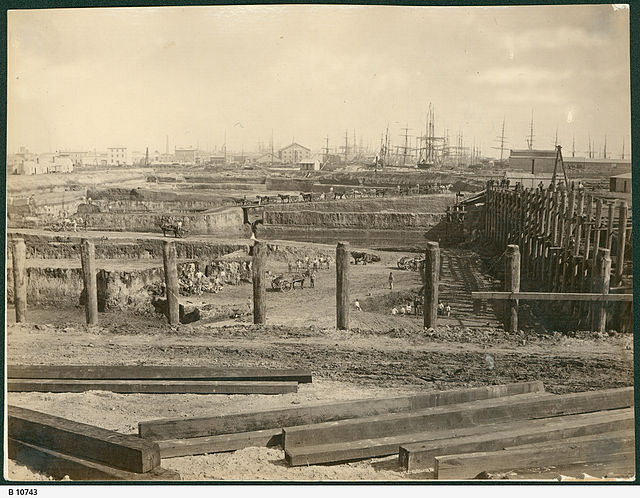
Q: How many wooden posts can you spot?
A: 8